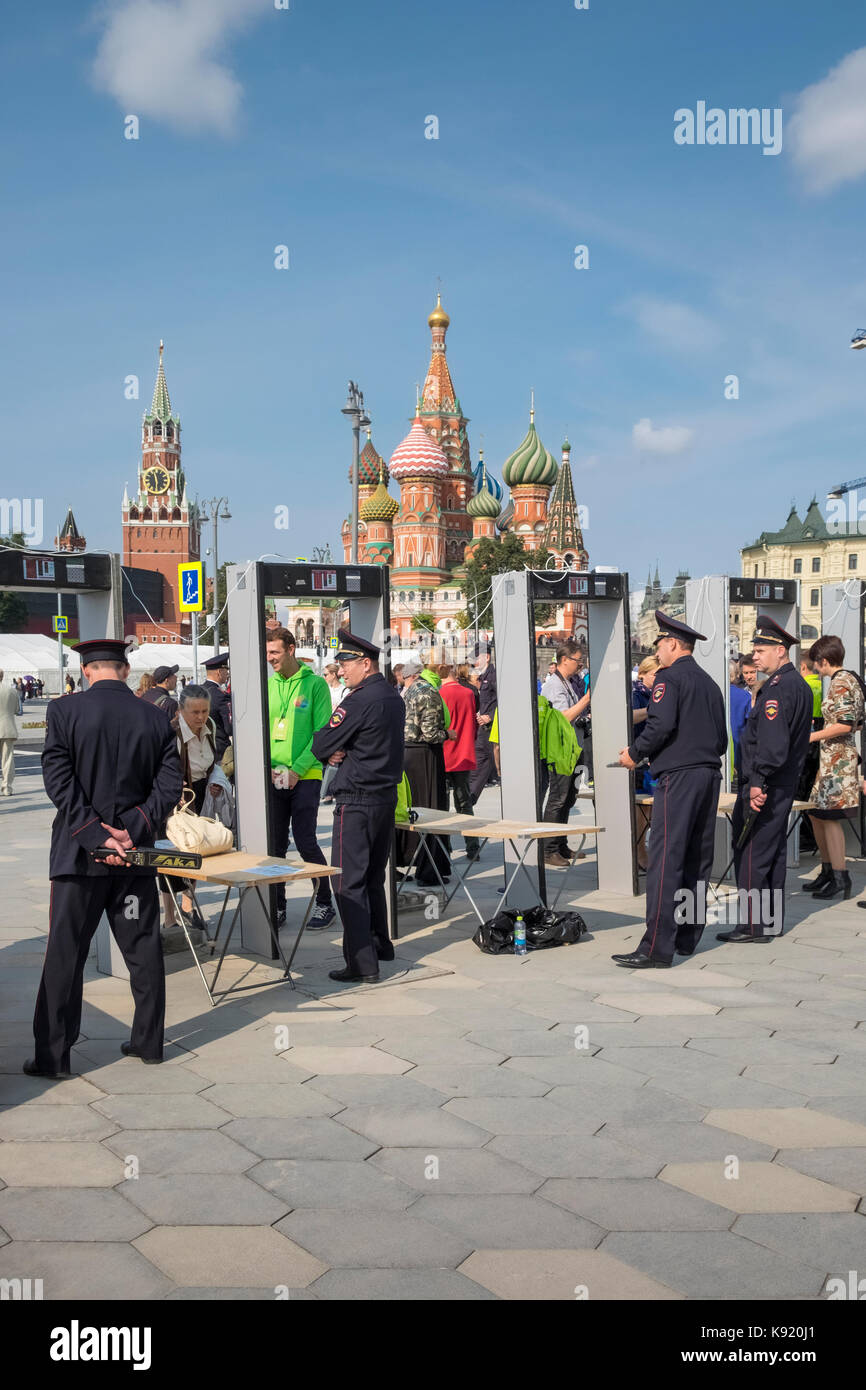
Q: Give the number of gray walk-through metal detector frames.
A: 5